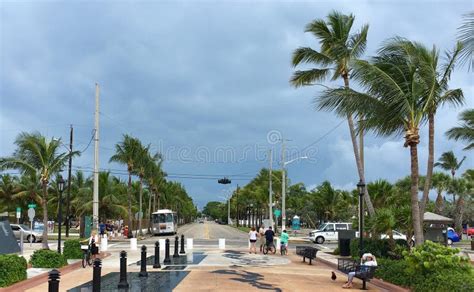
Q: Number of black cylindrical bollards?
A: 8